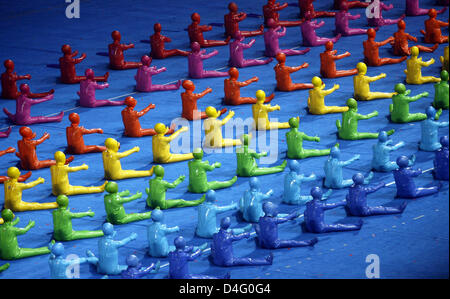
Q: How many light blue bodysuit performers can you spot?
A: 9